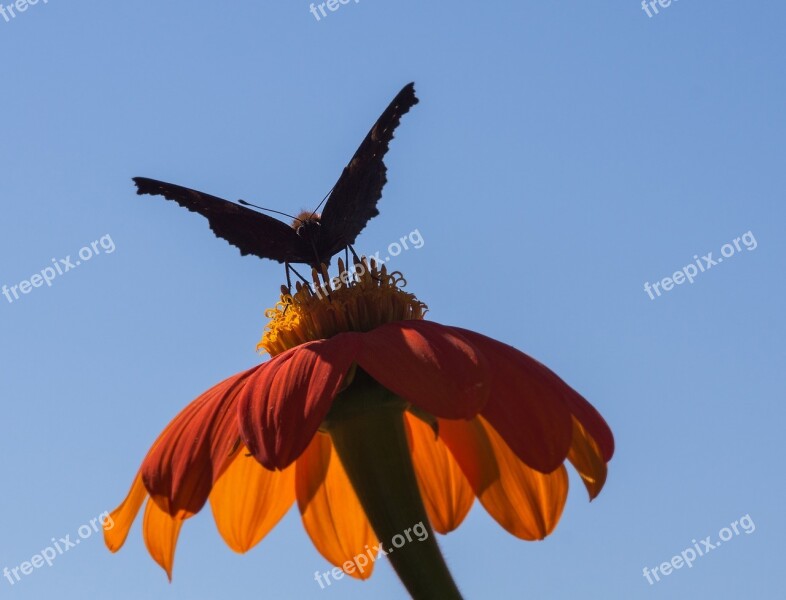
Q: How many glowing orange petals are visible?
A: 7